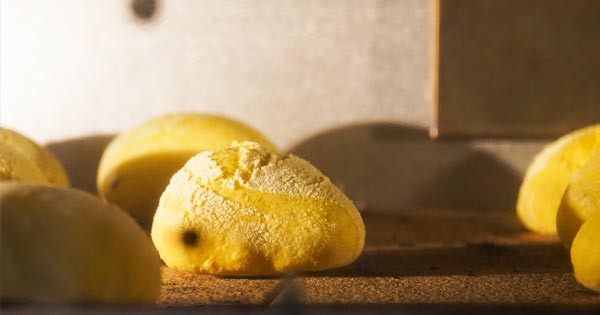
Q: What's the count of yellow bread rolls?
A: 7